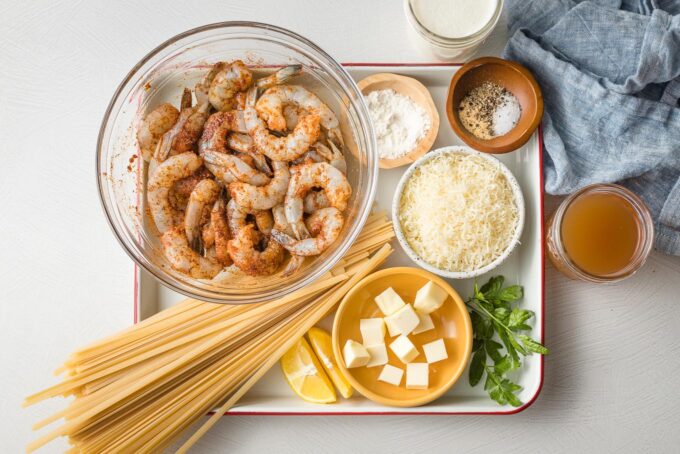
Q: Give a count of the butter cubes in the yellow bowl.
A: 11